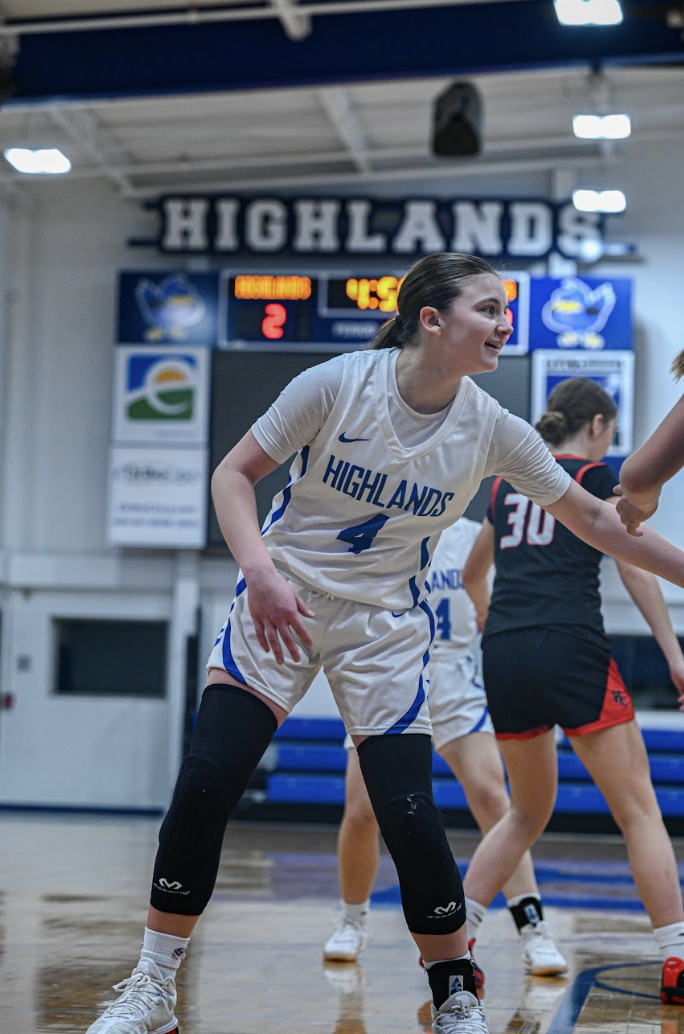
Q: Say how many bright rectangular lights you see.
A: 4